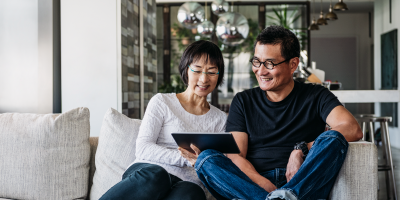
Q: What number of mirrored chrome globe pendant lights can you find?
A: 4